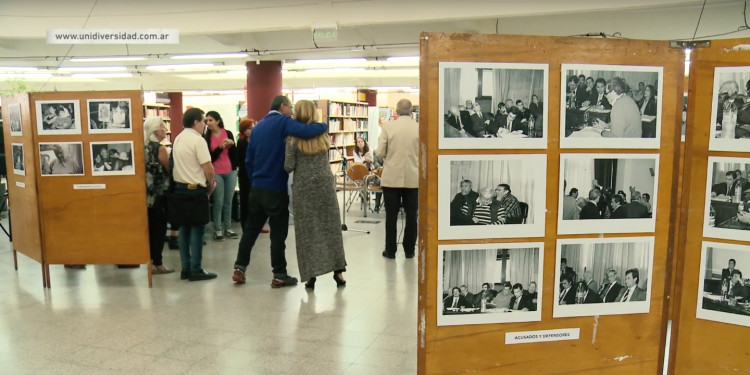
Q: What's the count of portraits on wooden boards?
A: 15